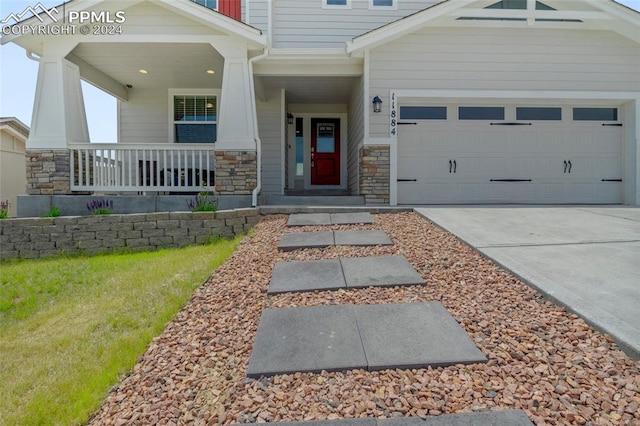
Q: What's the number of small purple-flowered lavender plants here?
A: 3